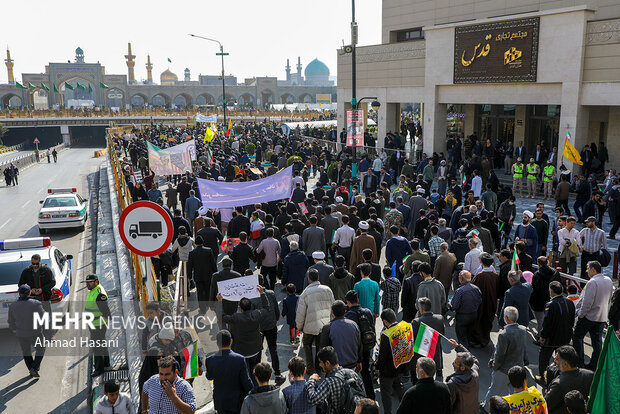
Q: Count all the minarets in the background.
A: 5